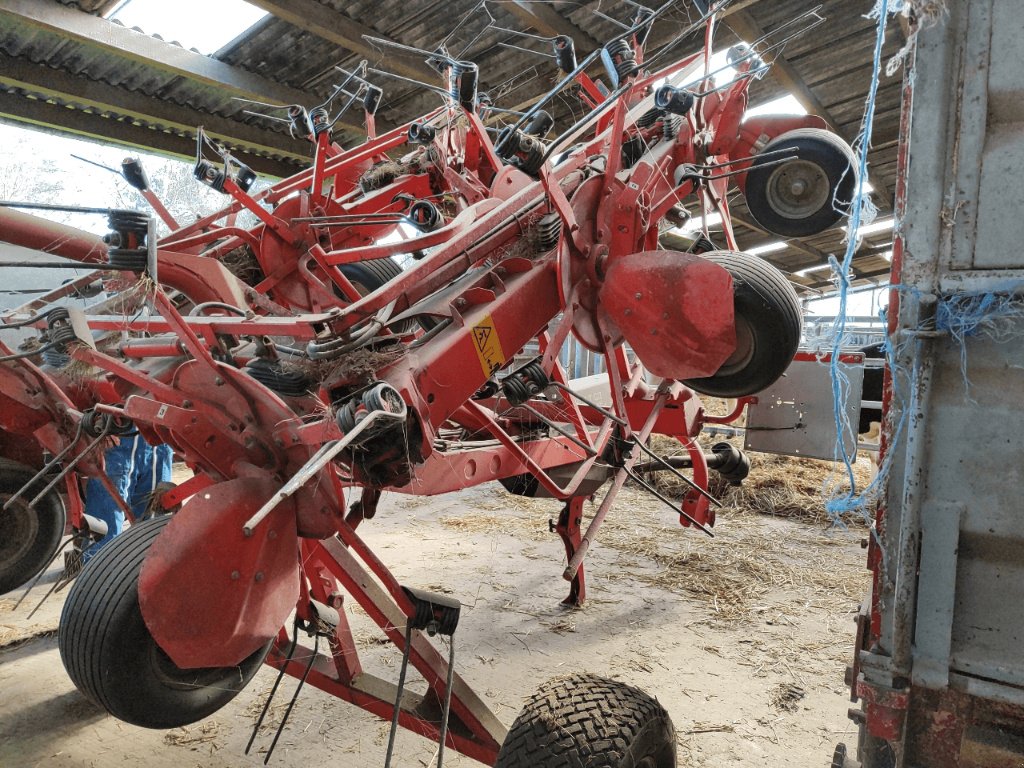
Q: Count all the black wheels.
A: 6